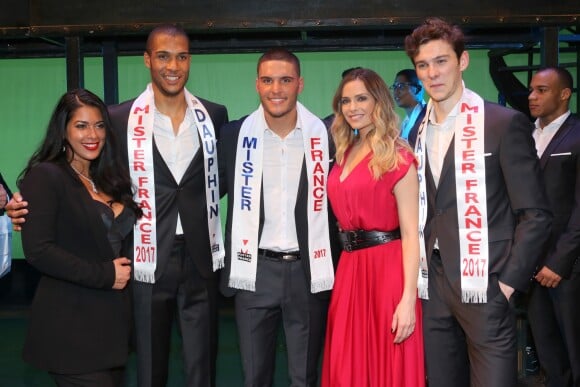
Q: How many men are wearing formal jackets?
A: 4